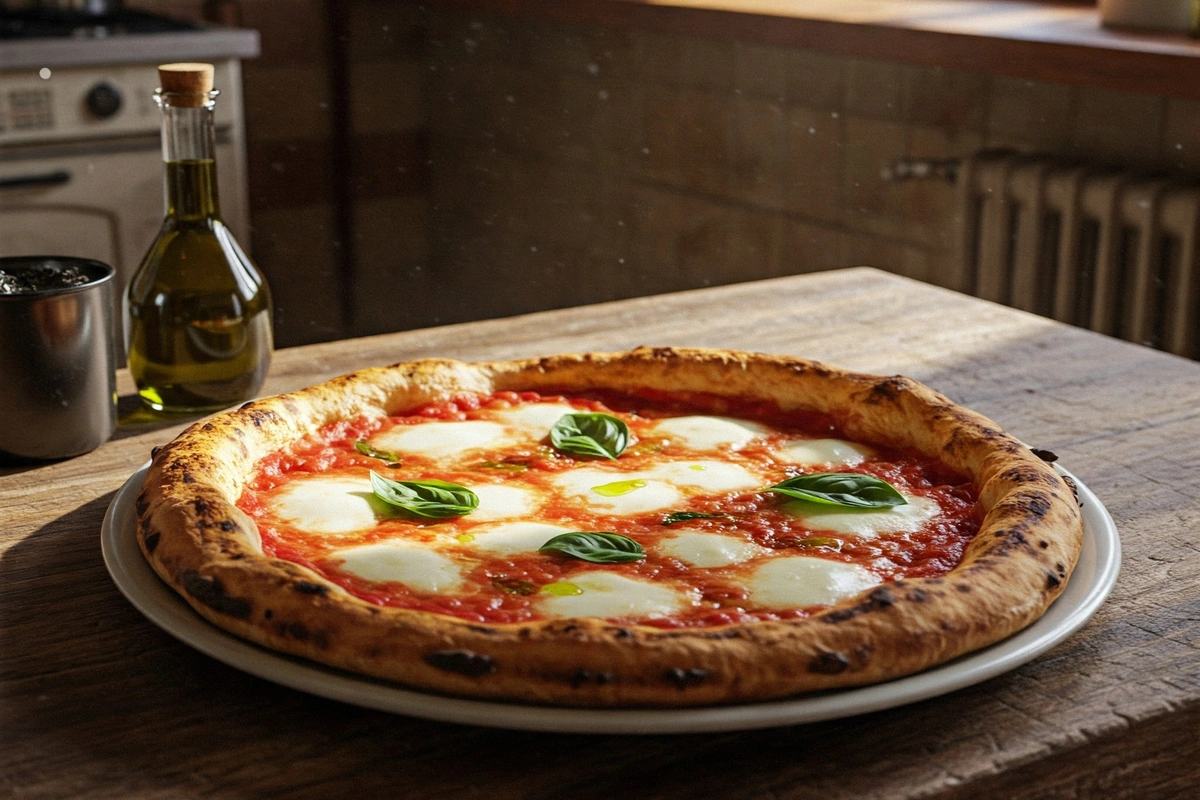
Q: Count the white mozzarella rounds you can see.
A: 14